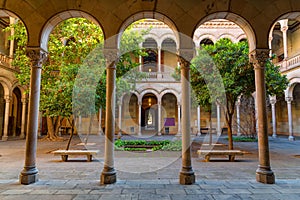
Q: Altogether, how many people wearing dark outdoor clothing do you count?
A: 0